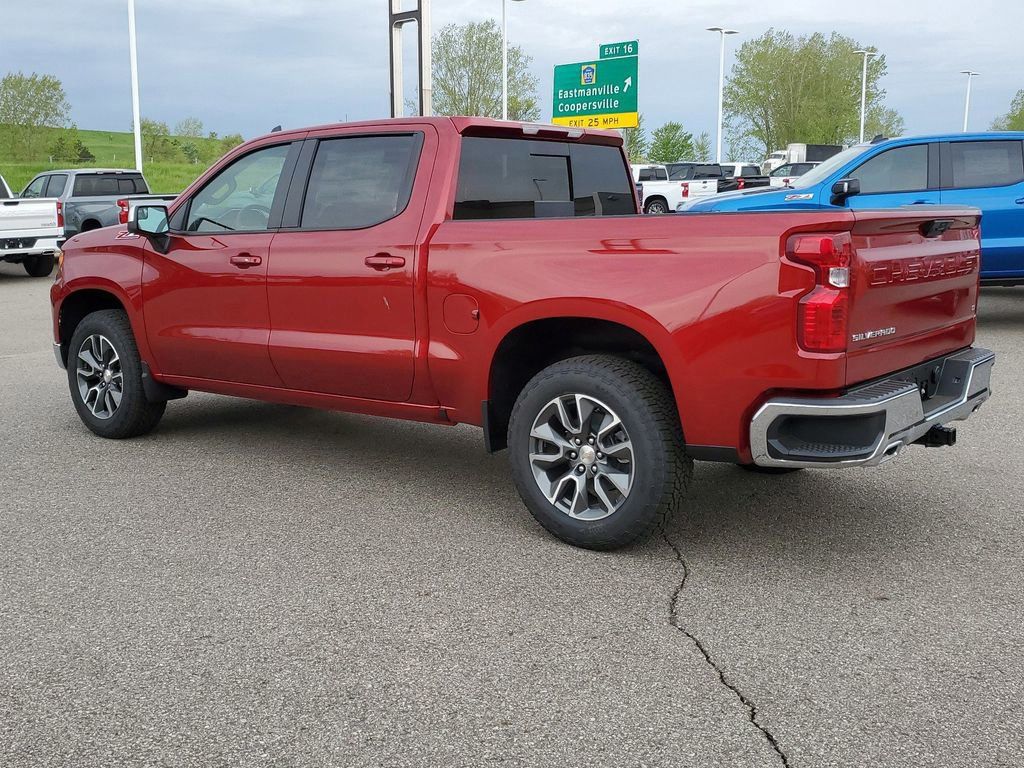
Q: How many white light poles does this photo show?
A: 5